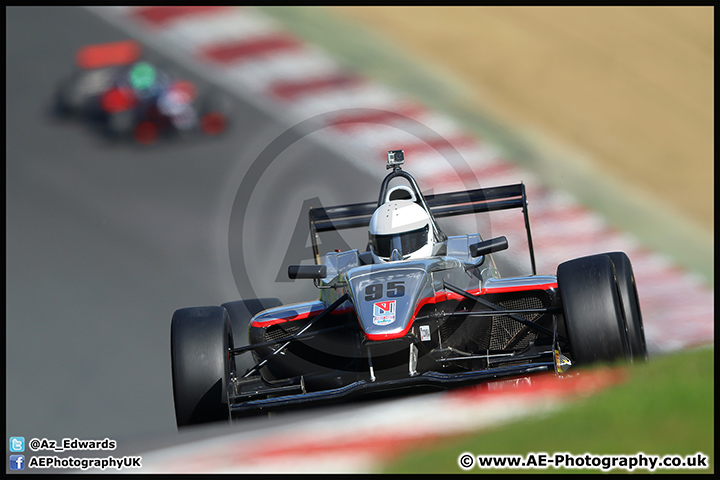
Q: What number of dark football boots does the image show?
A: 0